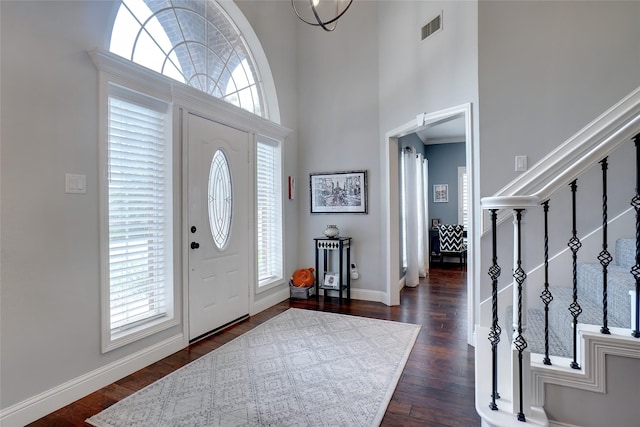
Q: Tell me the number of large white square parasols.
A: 0